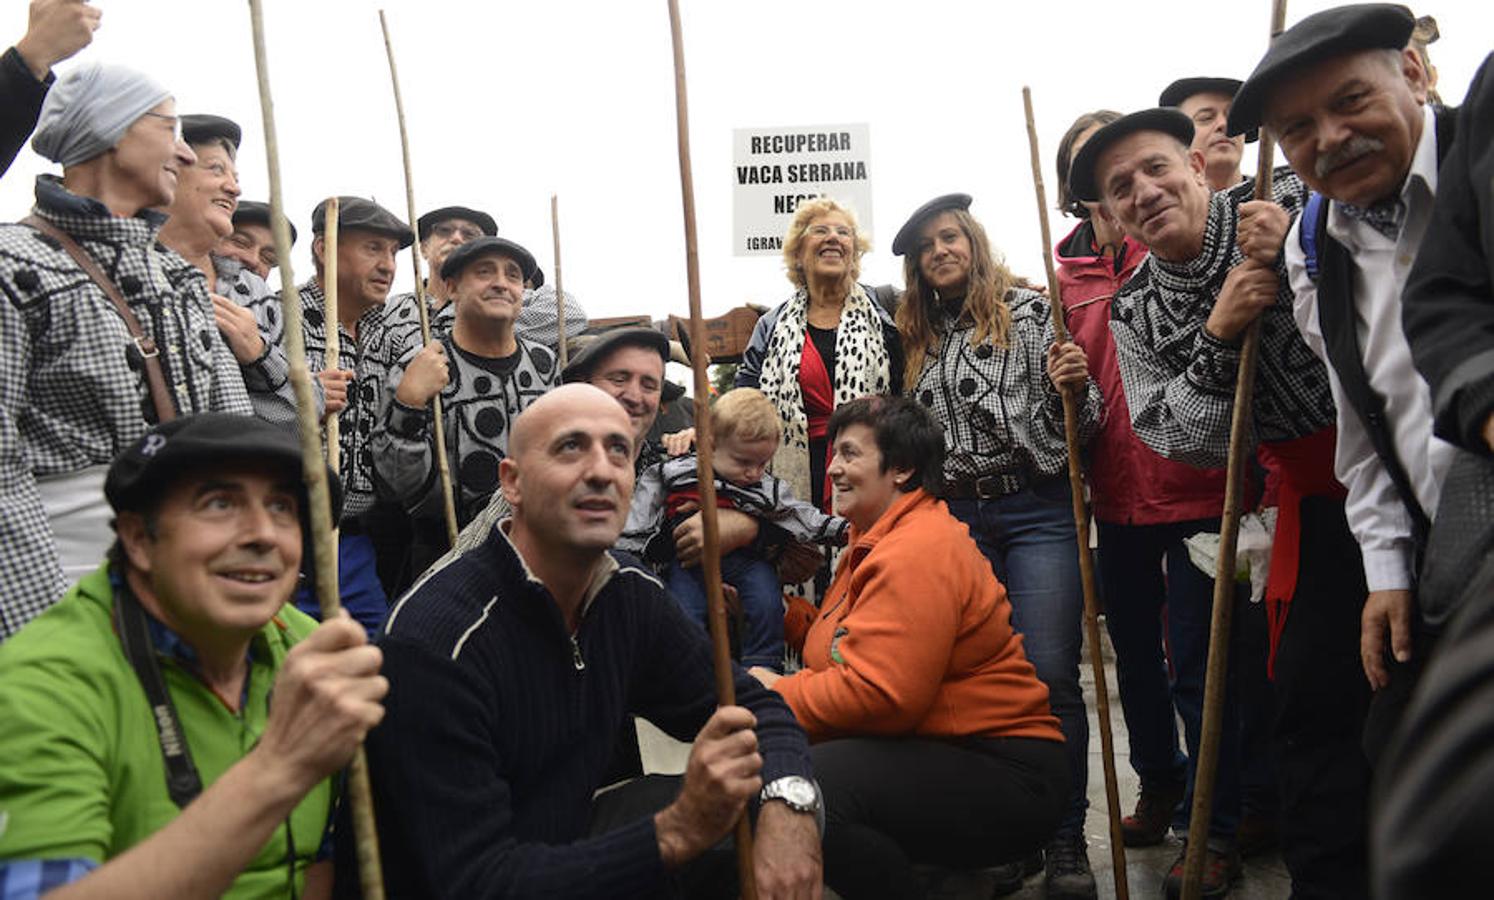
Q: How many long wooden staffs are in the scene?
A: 7